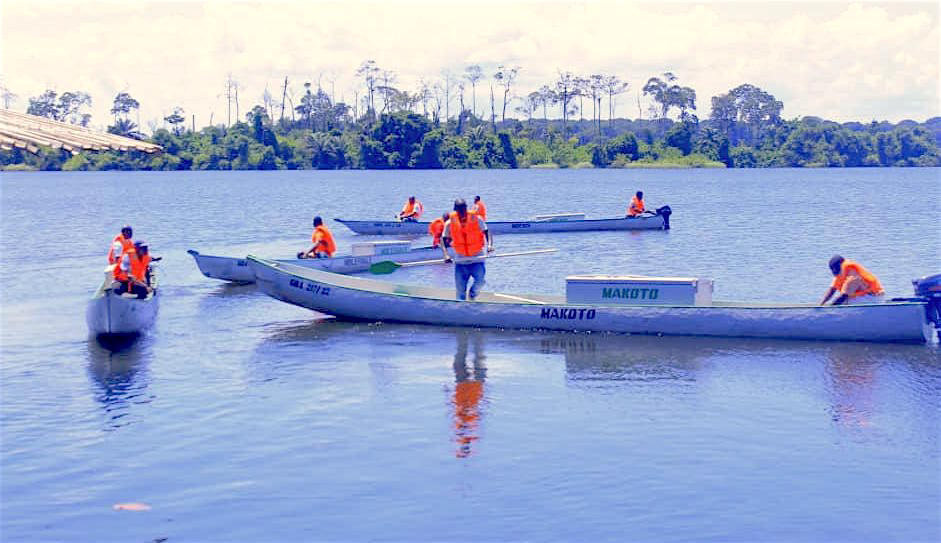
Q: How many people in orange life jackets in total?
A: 9